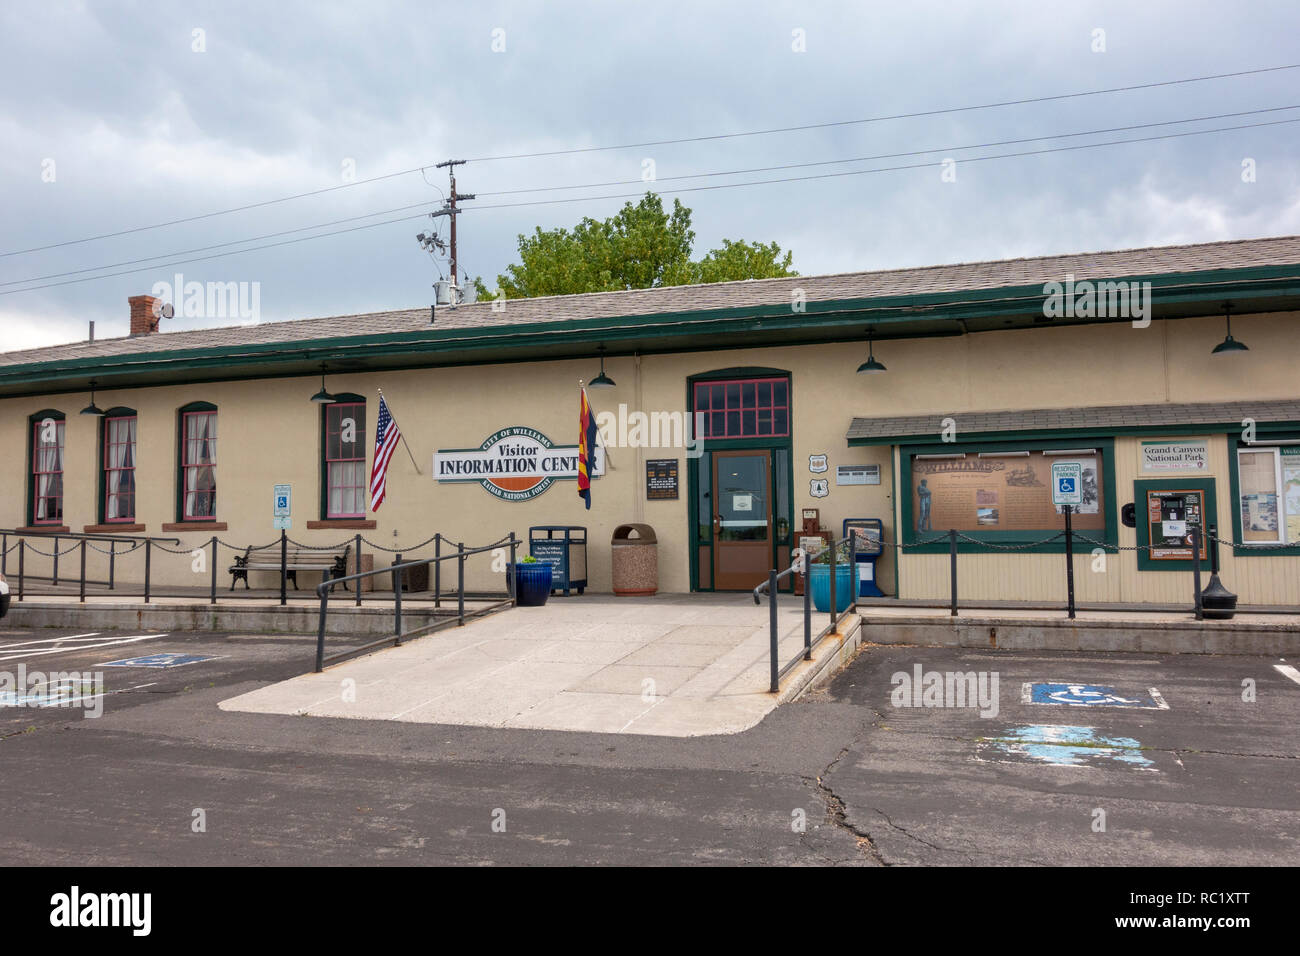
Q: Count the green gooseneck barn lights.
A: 5